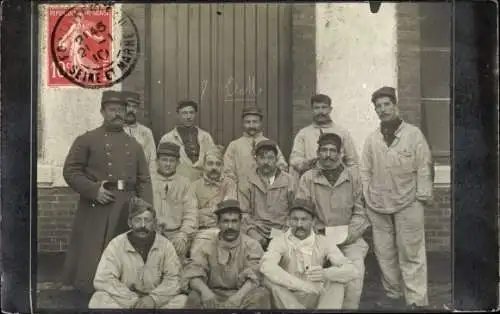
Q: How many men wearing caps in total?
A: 13